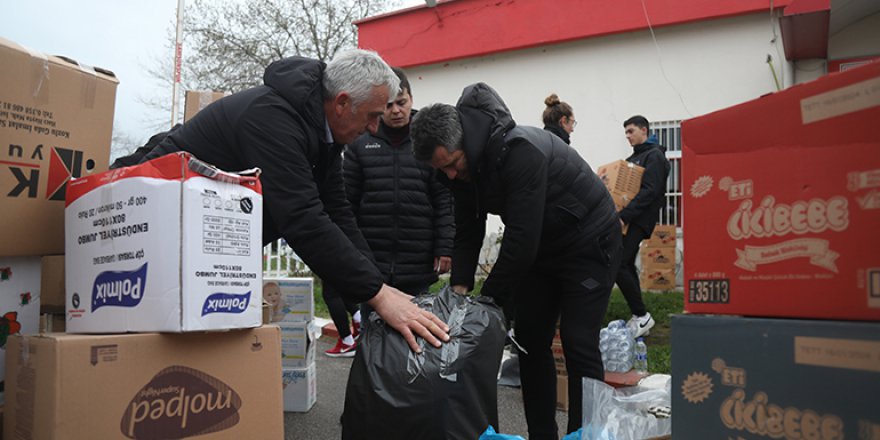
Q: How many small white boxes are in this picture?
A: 3